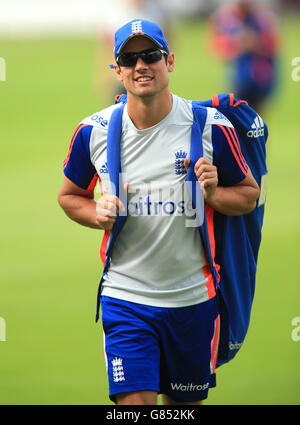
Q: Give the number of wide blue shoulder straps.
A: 2